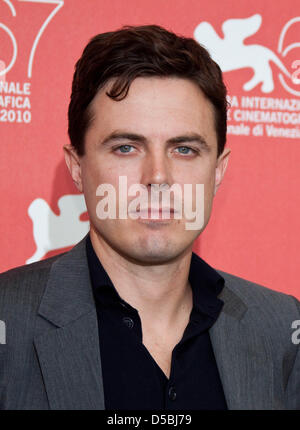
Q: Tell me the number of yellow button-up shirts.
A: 0